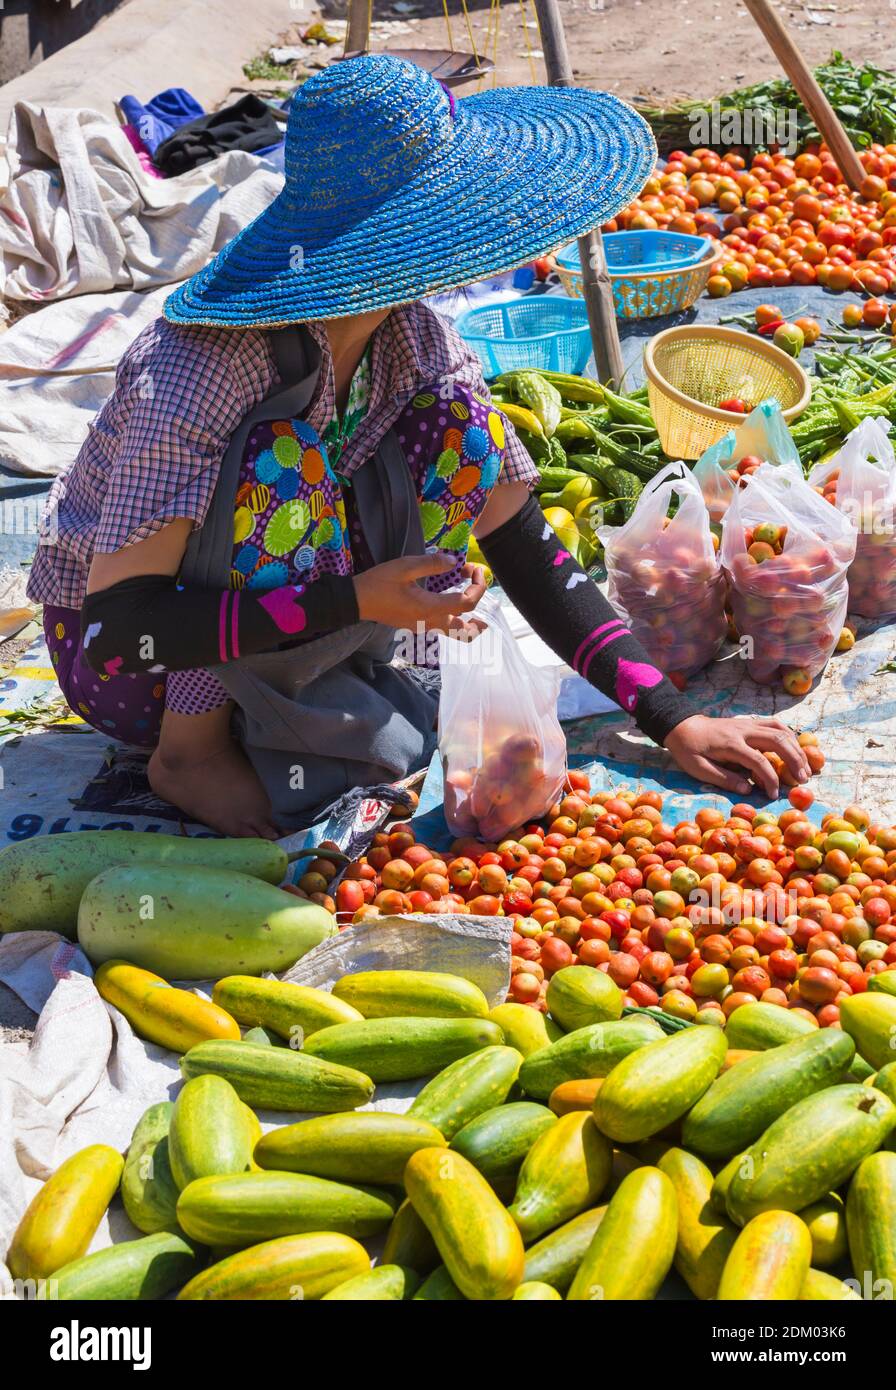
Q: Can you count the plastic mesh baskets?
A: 4